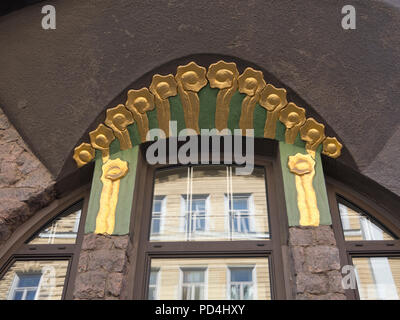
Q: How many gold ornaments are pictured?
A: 14